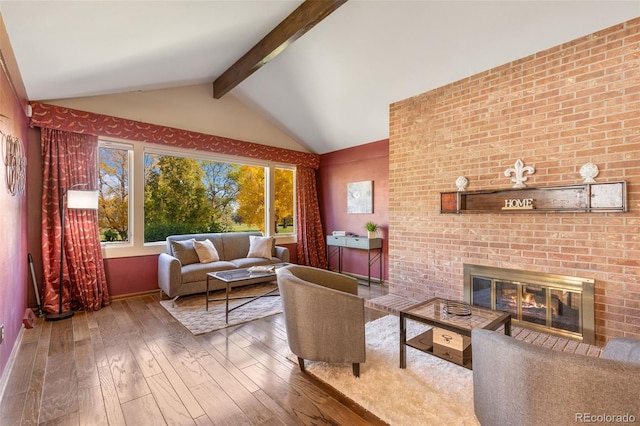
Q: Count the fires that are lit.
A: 1